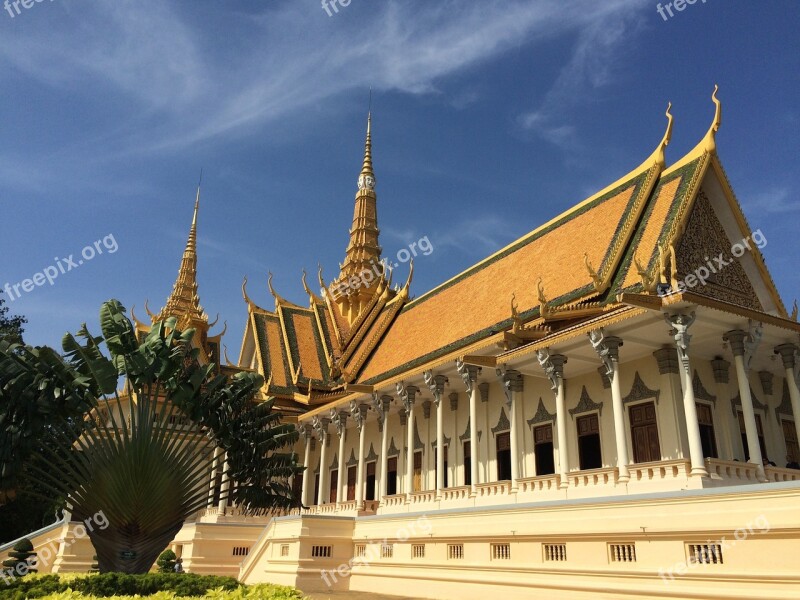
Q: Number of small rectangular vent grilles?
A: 11